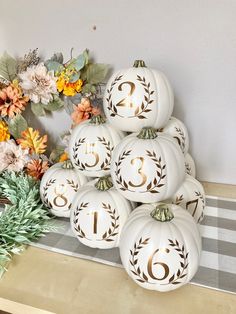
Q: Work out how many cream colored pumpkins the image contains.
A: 9